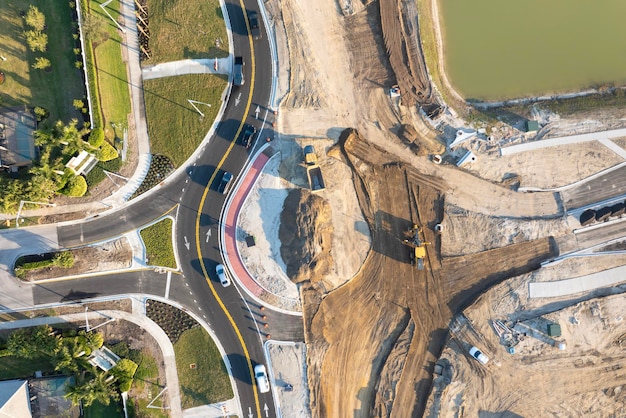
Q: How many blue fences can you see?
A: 0